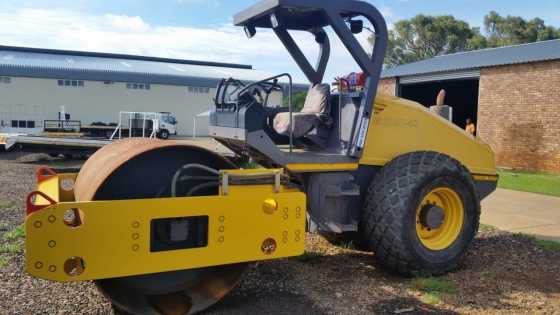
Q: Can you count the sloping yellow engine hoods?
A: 1